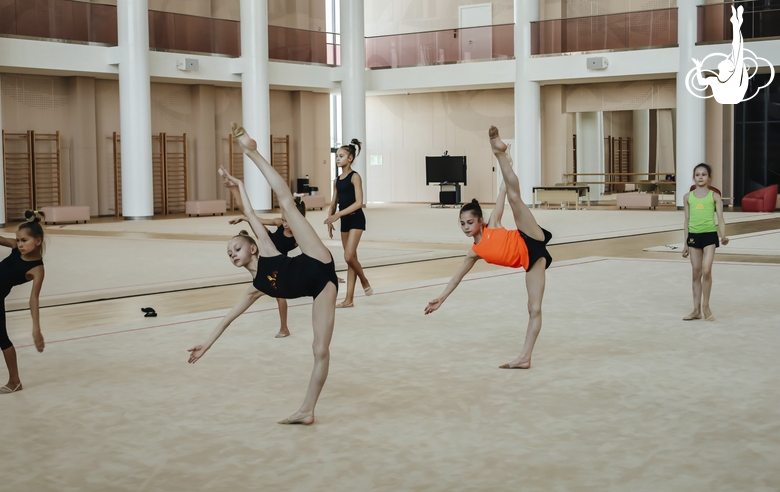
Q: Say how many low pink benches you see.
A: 4